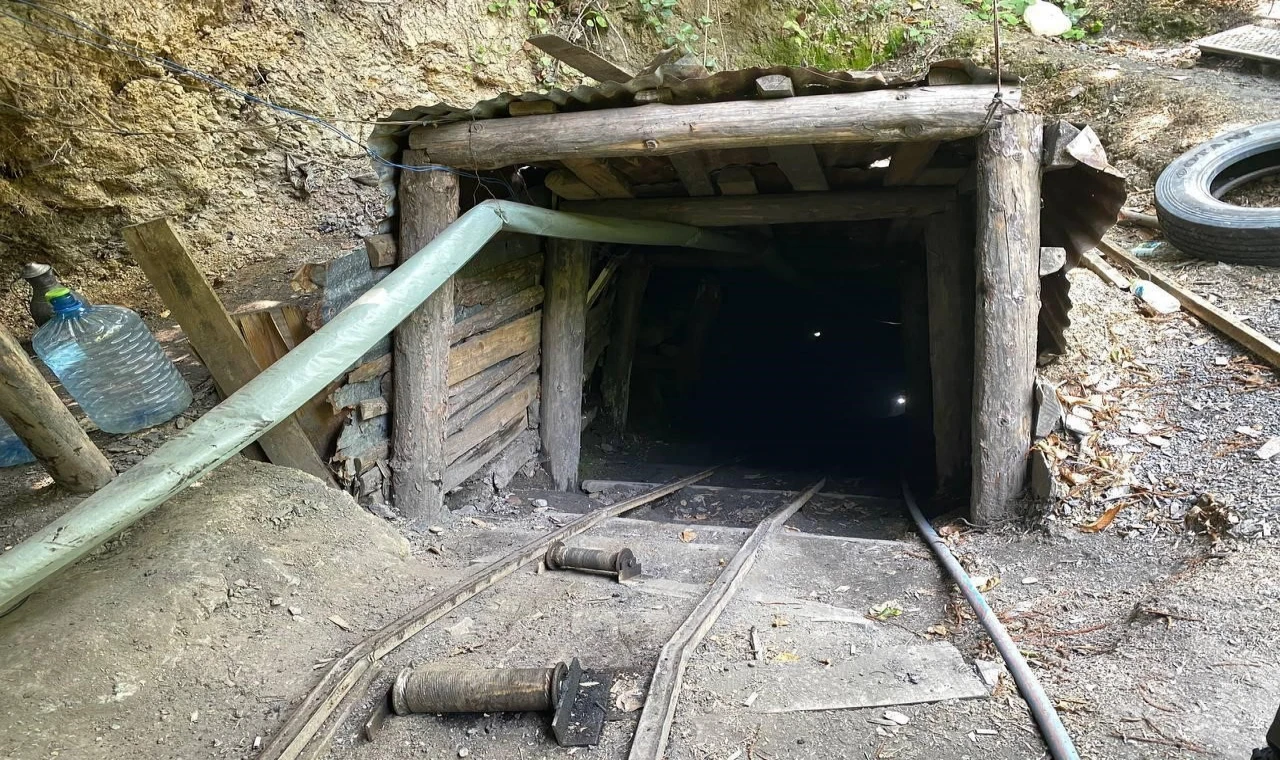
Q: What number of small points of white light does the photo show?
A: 2